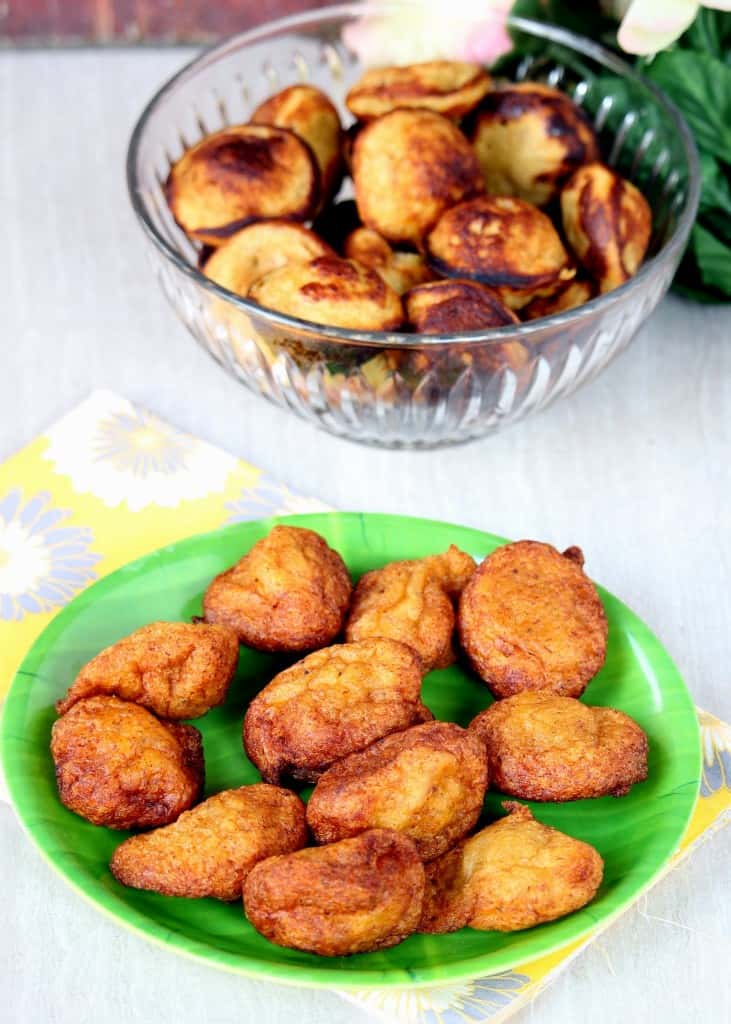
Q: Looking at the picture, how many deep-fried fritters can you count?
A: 11